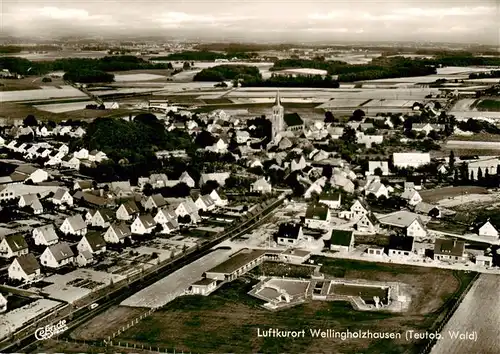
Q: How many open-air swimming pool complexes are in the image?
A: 1